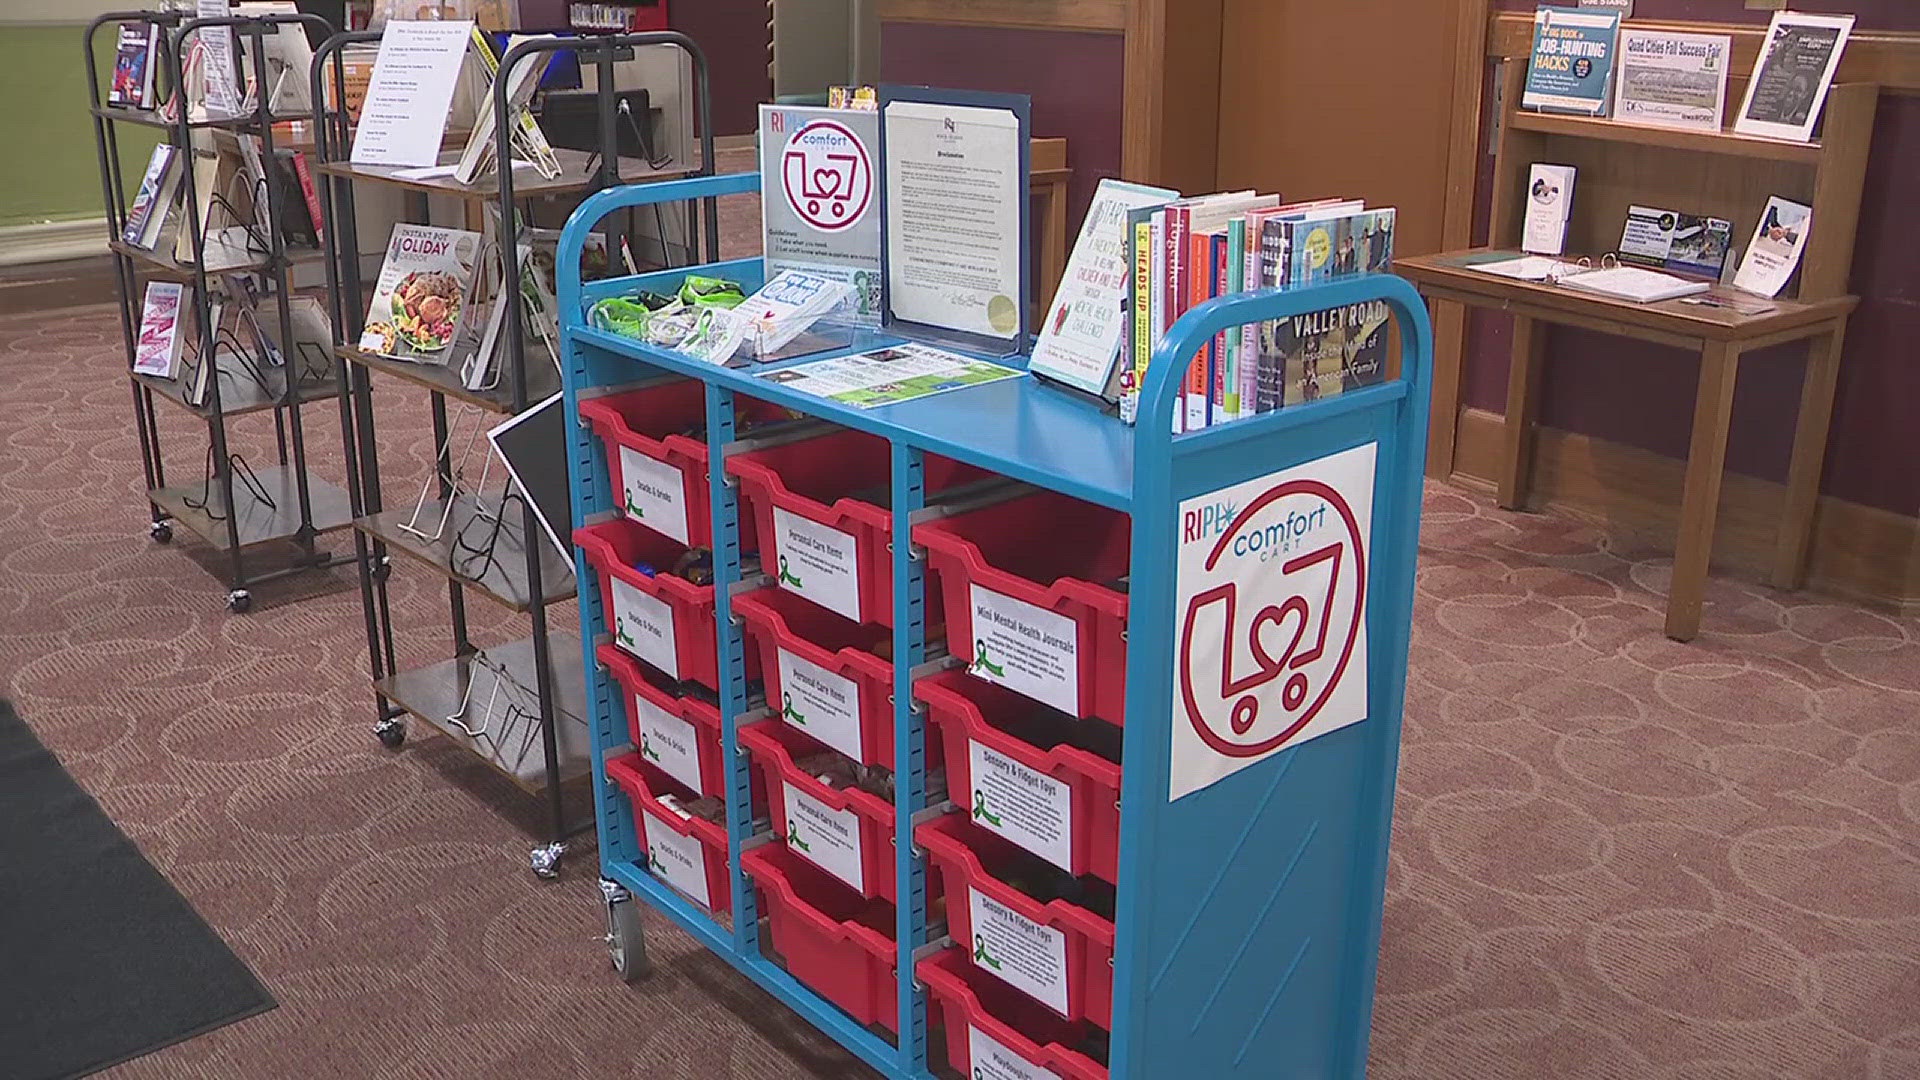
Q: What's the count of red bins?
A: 12